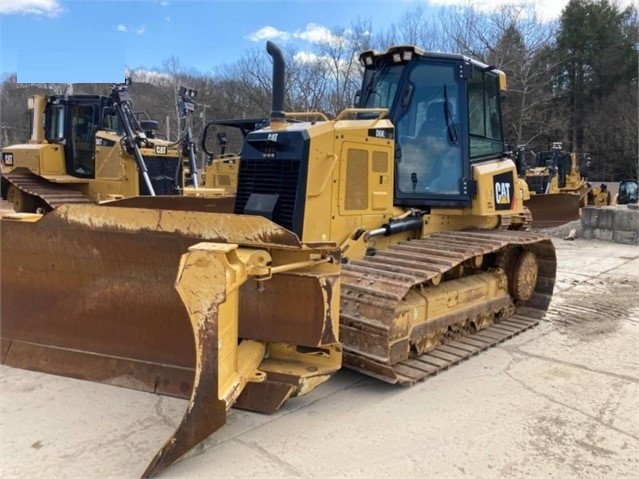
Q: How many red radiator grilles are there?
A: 0